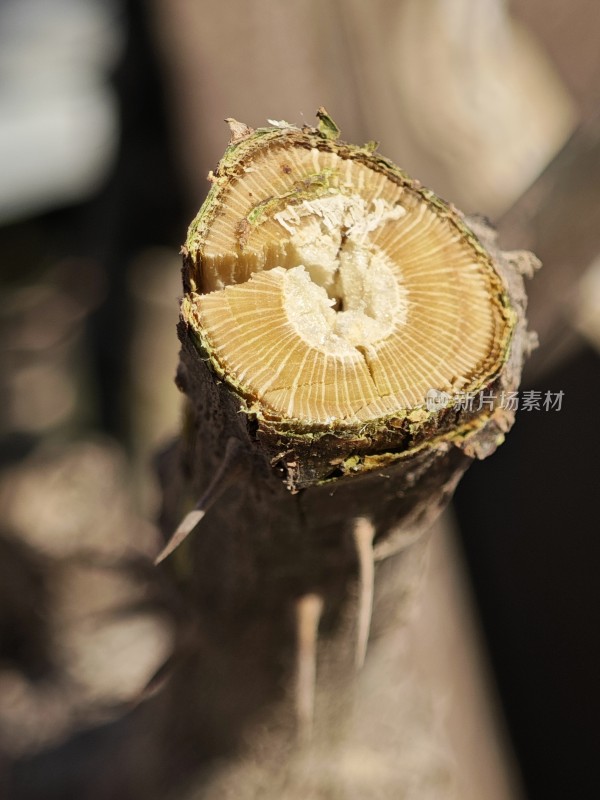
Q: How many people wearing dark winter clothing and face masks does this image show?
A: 0